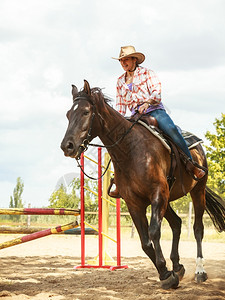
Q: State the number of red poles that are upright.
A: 3